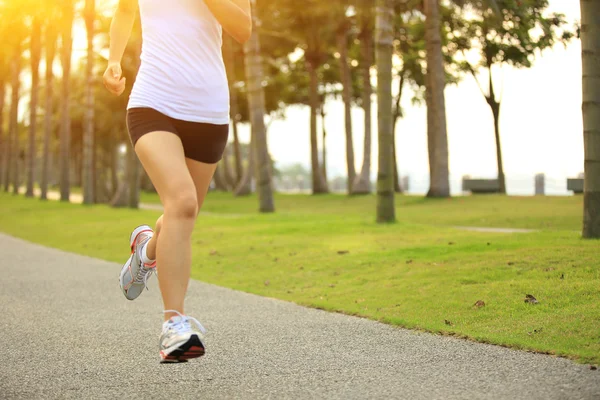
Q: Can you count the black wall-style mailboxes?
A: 0